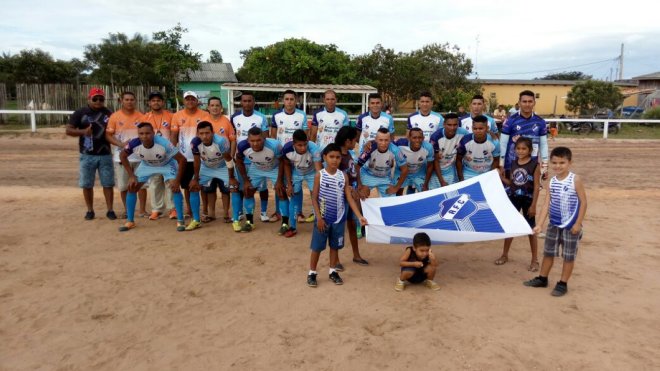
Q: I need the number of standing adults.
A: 12